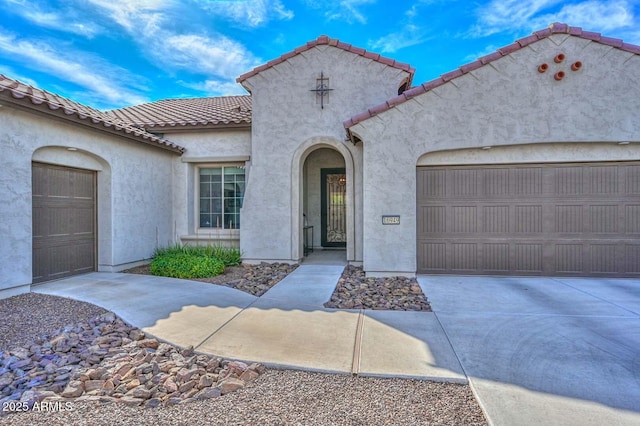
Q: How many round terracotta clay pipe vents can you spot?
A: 4